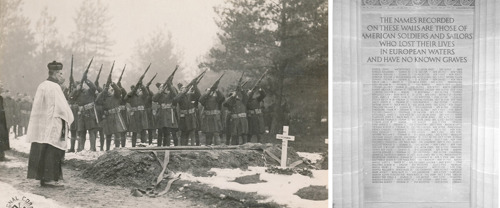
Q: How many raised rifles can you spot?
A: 14